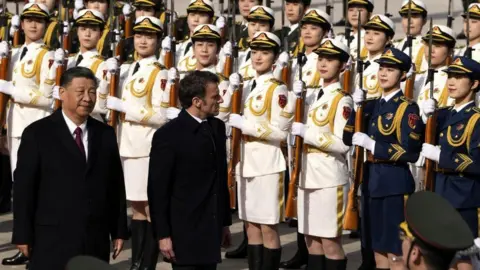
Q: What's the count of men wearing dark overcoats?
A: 2